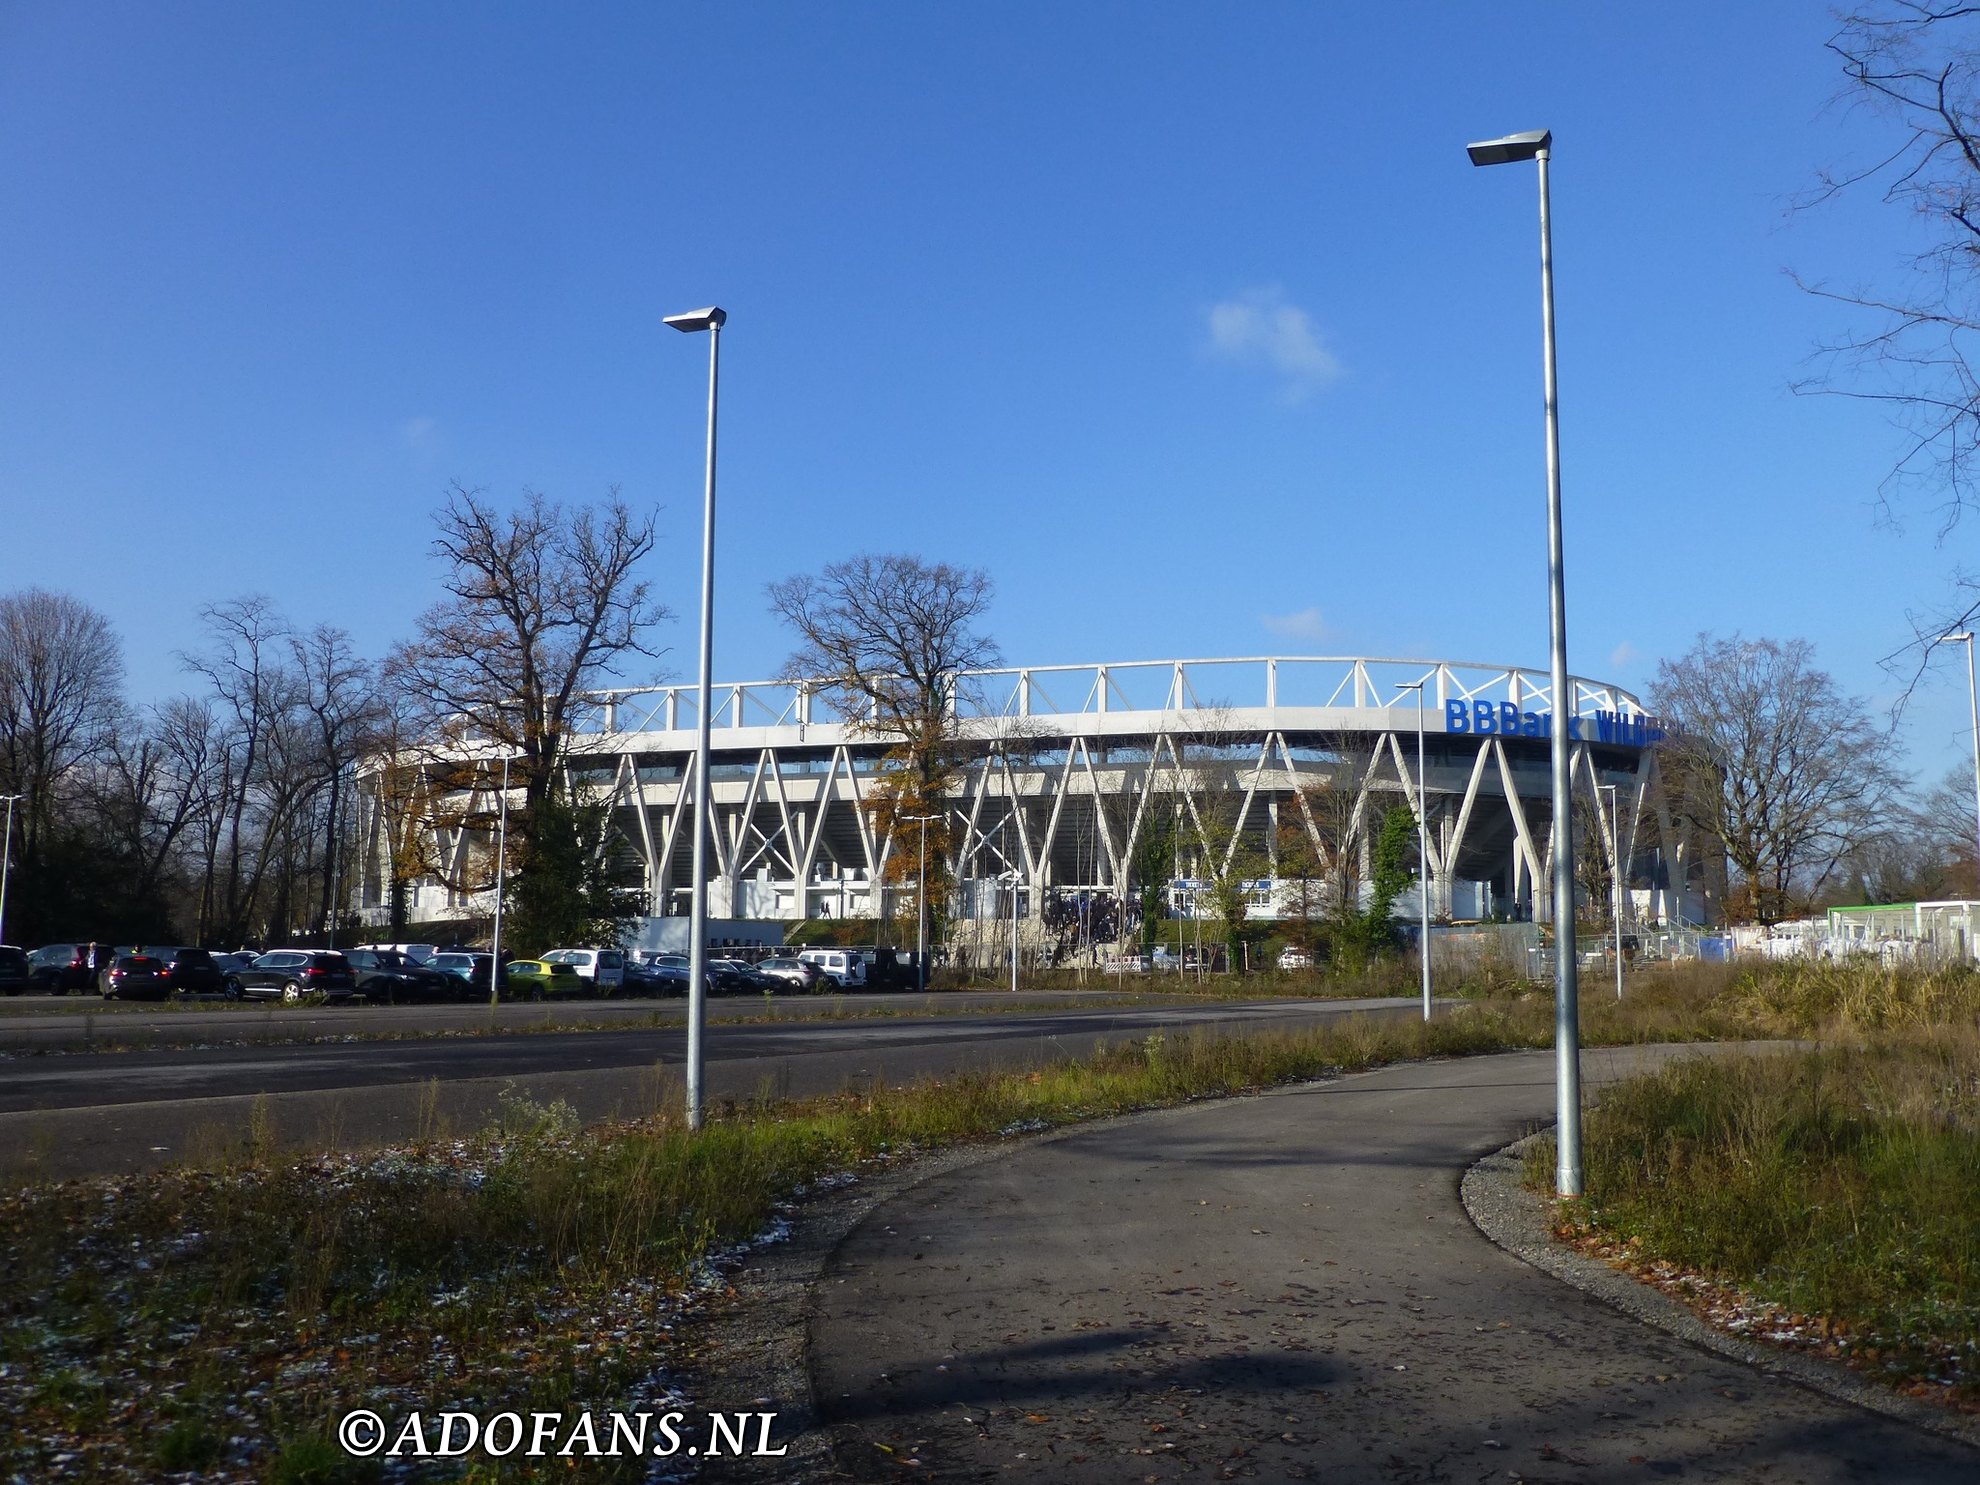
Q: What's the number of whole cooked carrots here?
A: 0